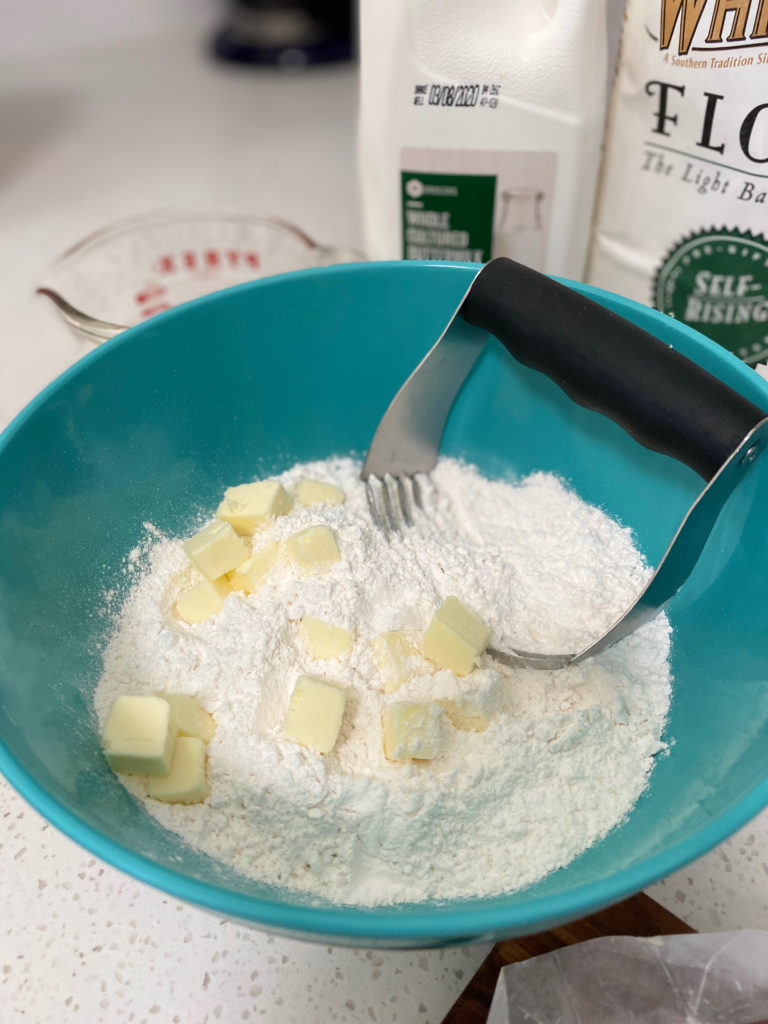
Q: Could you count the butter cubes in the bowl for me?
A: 15